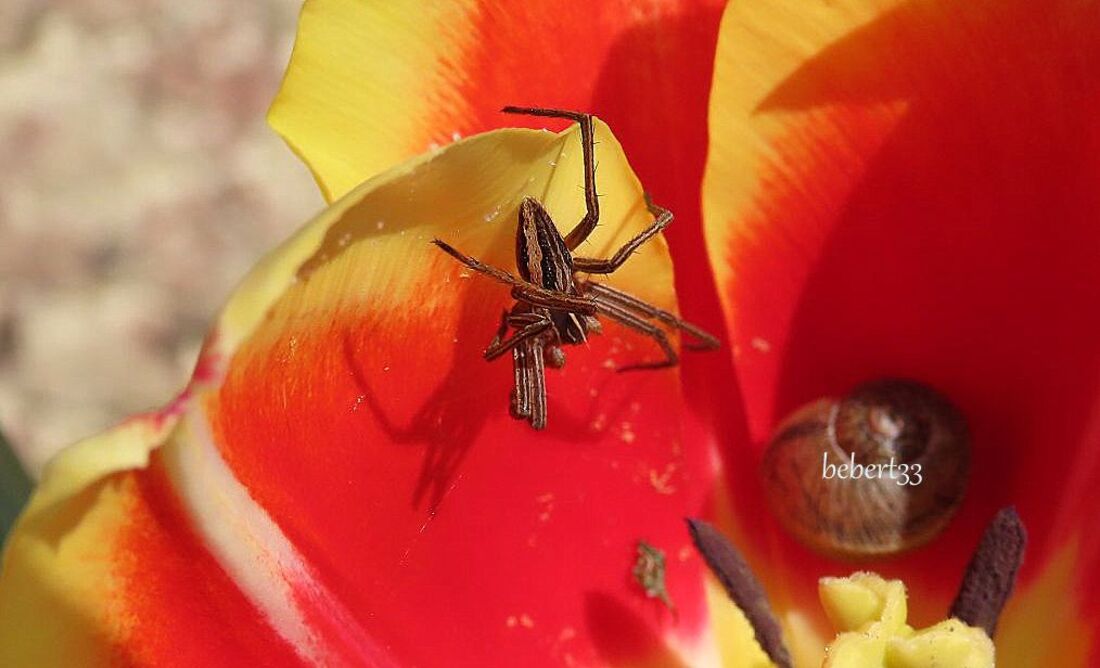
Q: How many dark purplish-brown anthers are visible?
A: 2